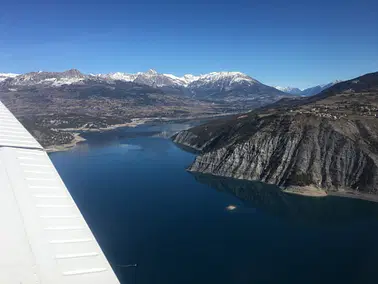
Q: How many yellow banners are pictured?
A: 0